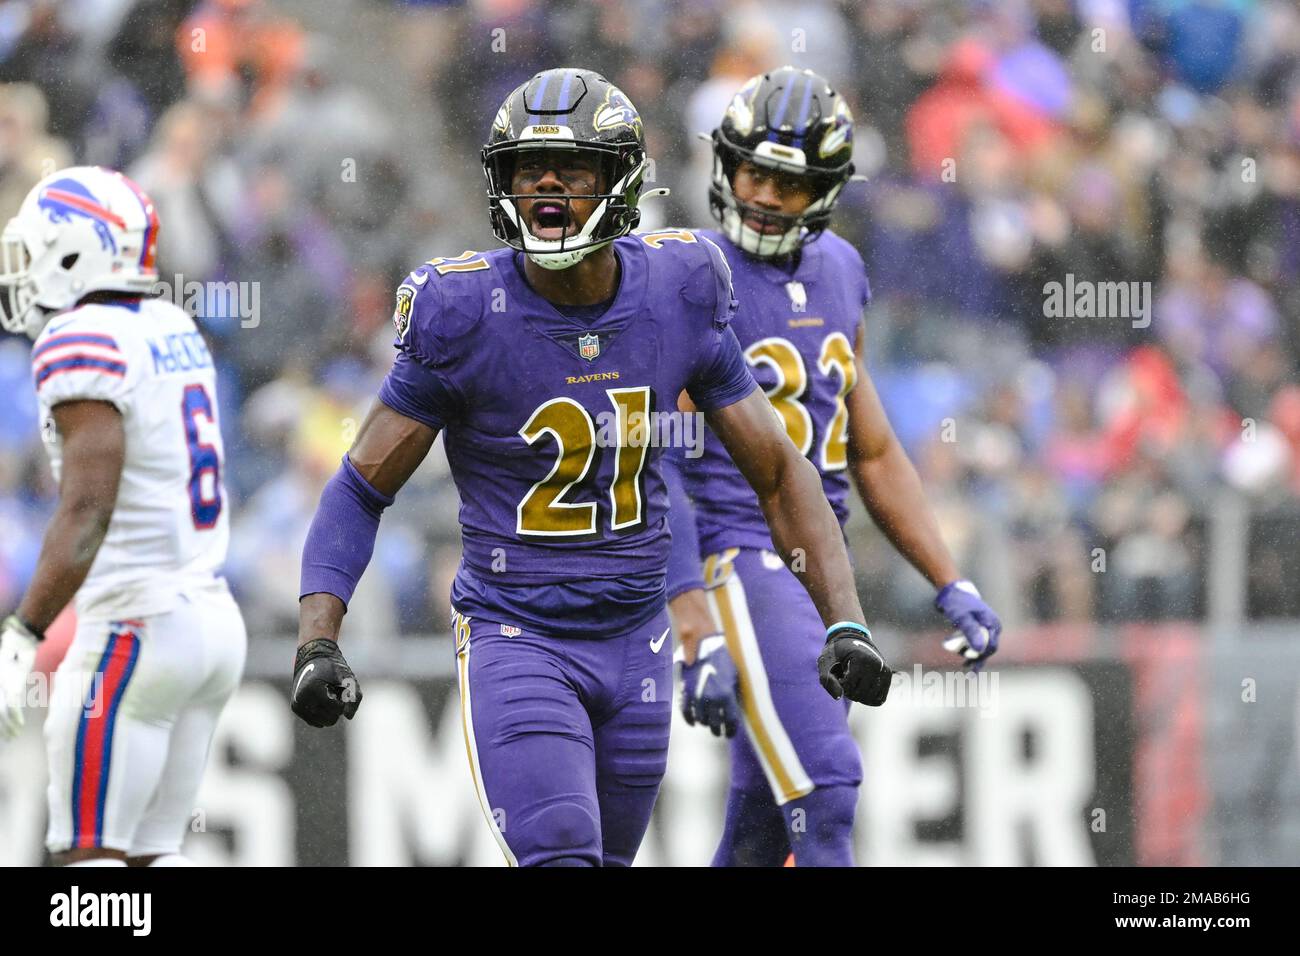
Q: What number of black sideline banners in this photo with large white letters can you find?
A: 1